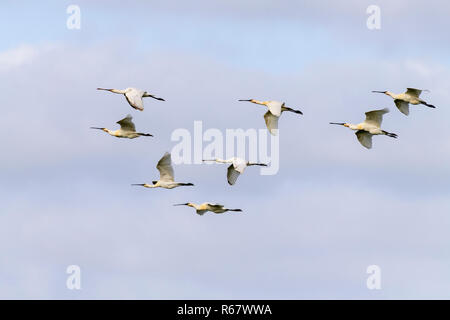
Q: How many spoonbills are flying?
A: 8